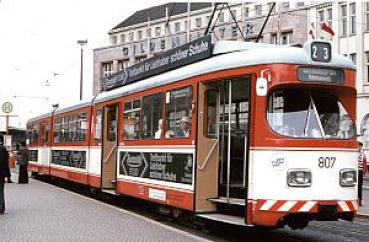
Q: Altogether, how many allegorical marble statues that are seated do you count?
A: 0